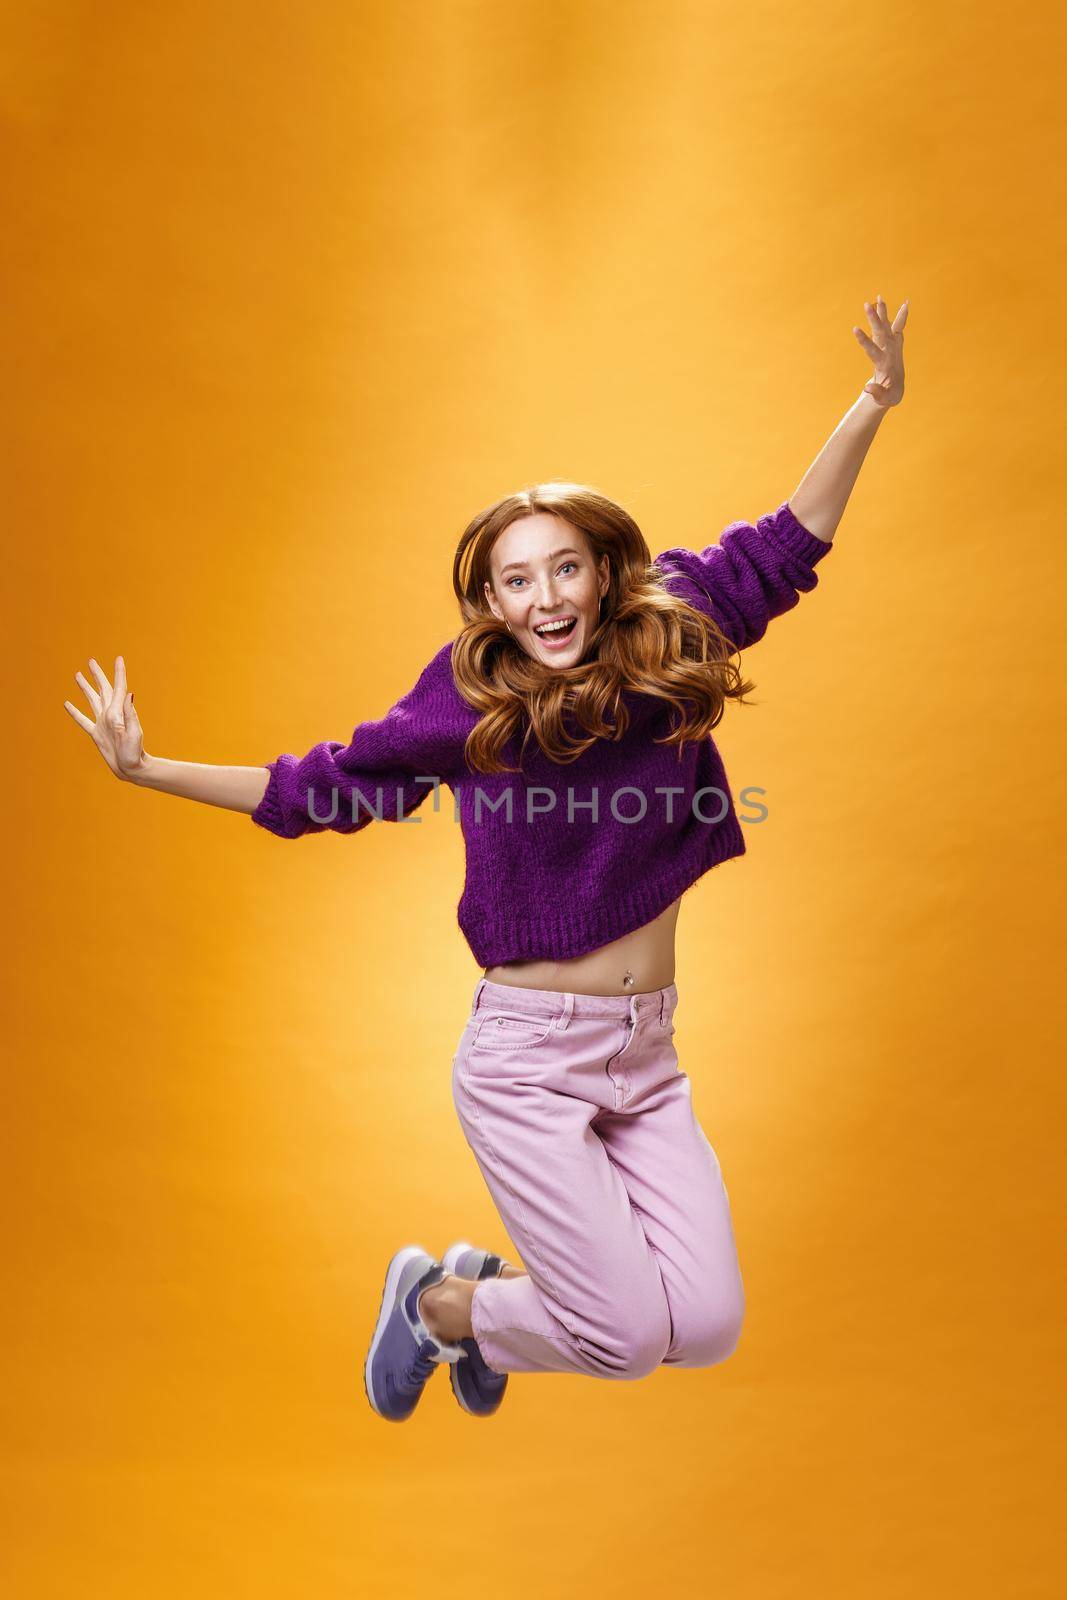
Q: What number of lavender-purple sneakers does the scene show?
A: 2